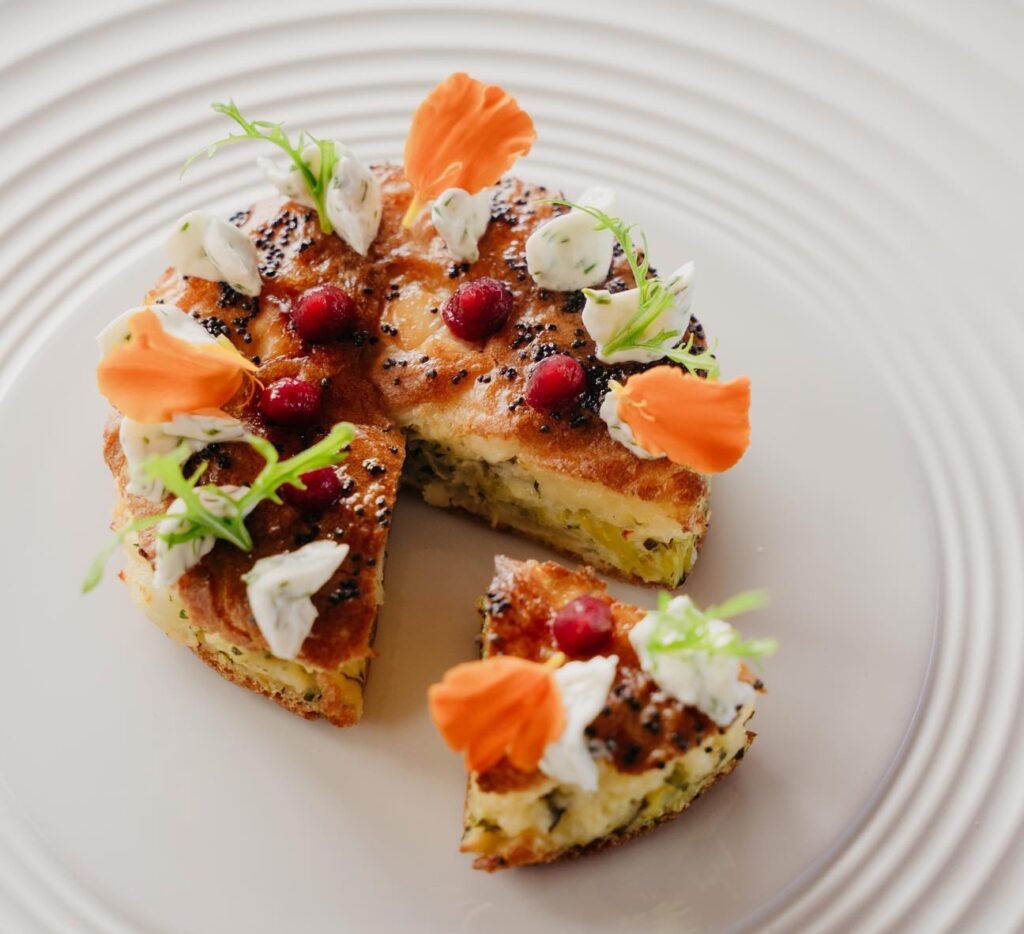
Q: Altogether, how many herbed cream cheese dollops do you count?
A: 12